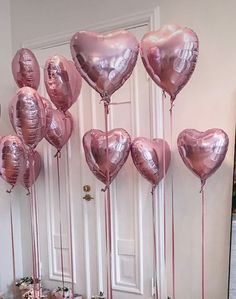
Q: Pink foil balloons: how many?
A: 11